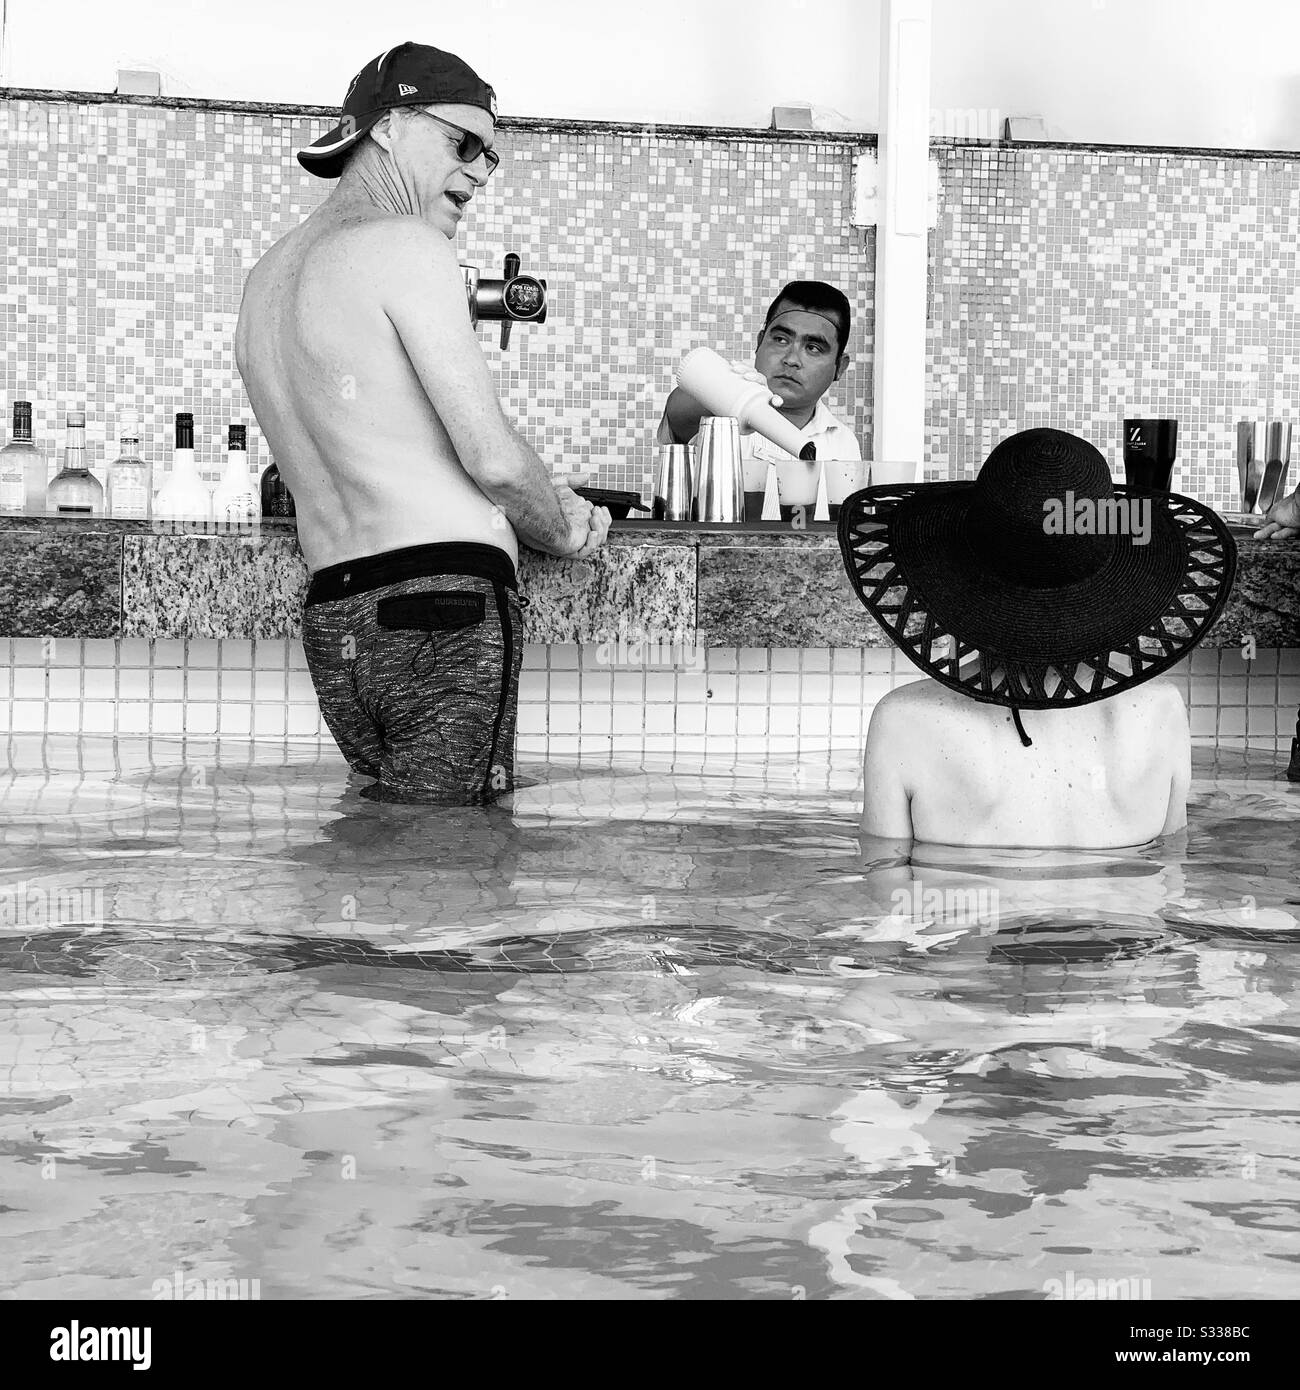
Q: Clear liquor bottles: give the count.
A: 3